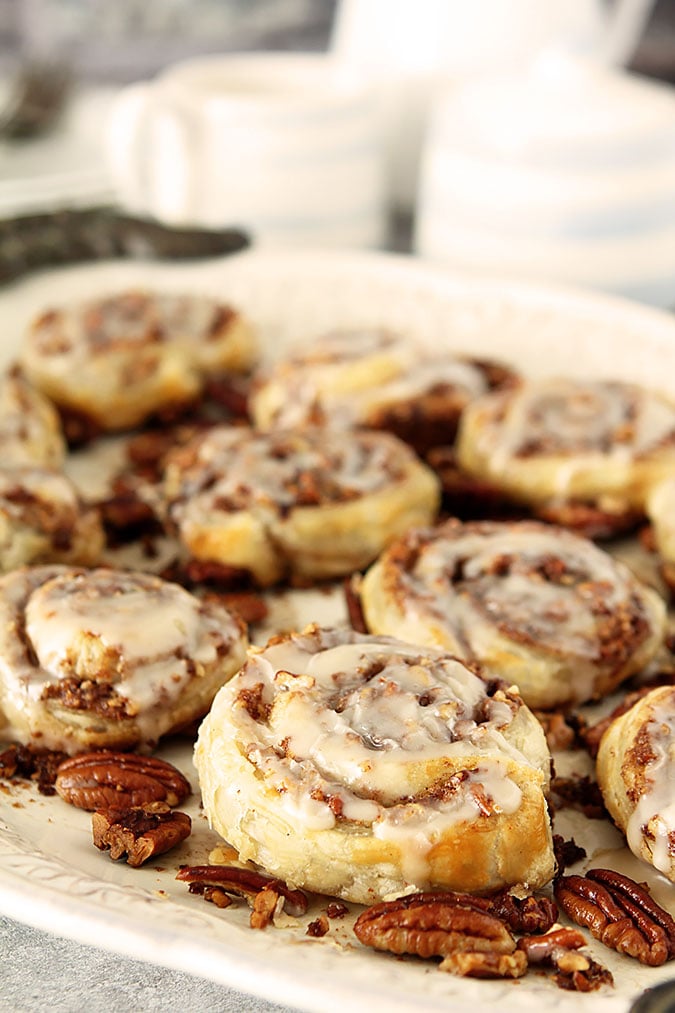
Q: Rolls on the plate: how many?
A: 11